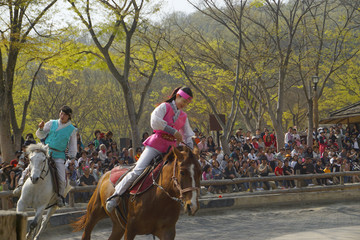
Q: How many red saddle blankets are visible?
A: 1